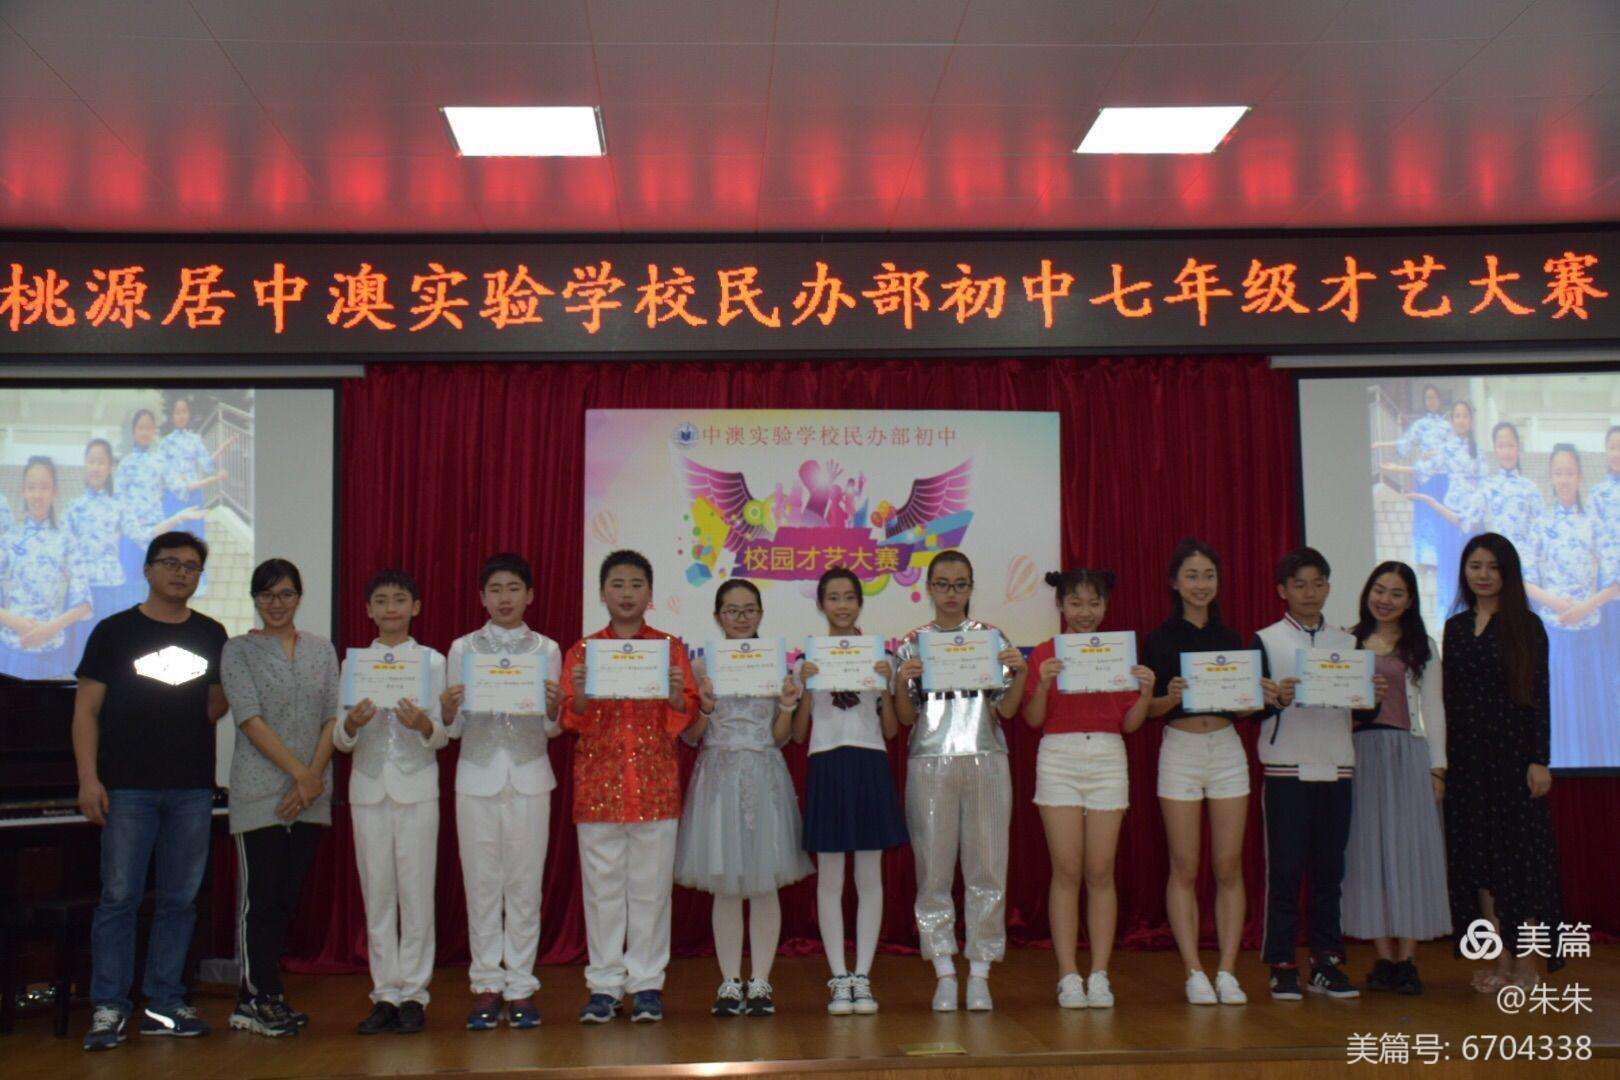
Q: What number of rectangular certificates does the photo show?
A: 9